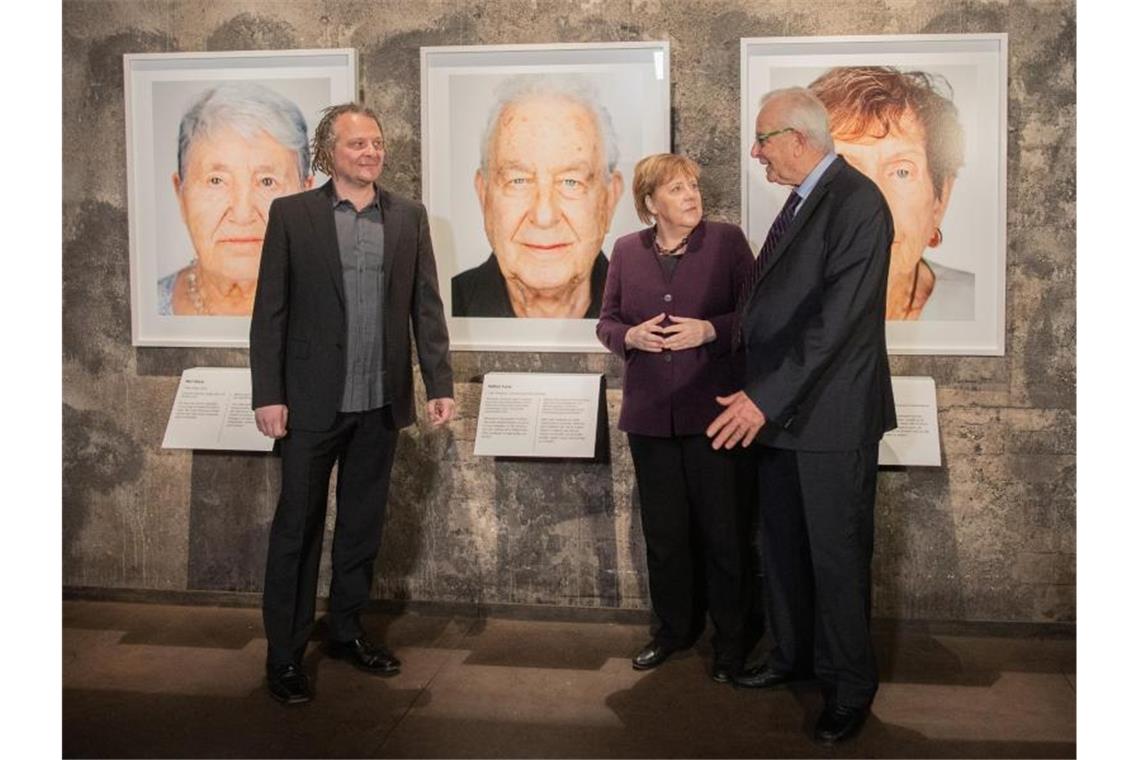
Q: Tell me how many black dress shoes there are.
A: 6